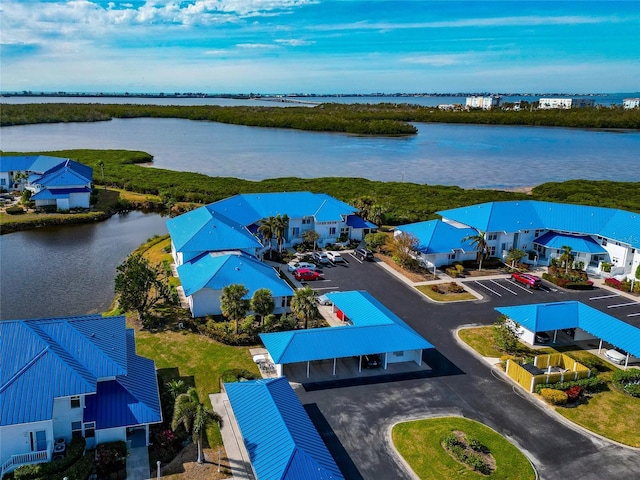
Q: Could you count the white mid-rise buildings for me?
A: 3